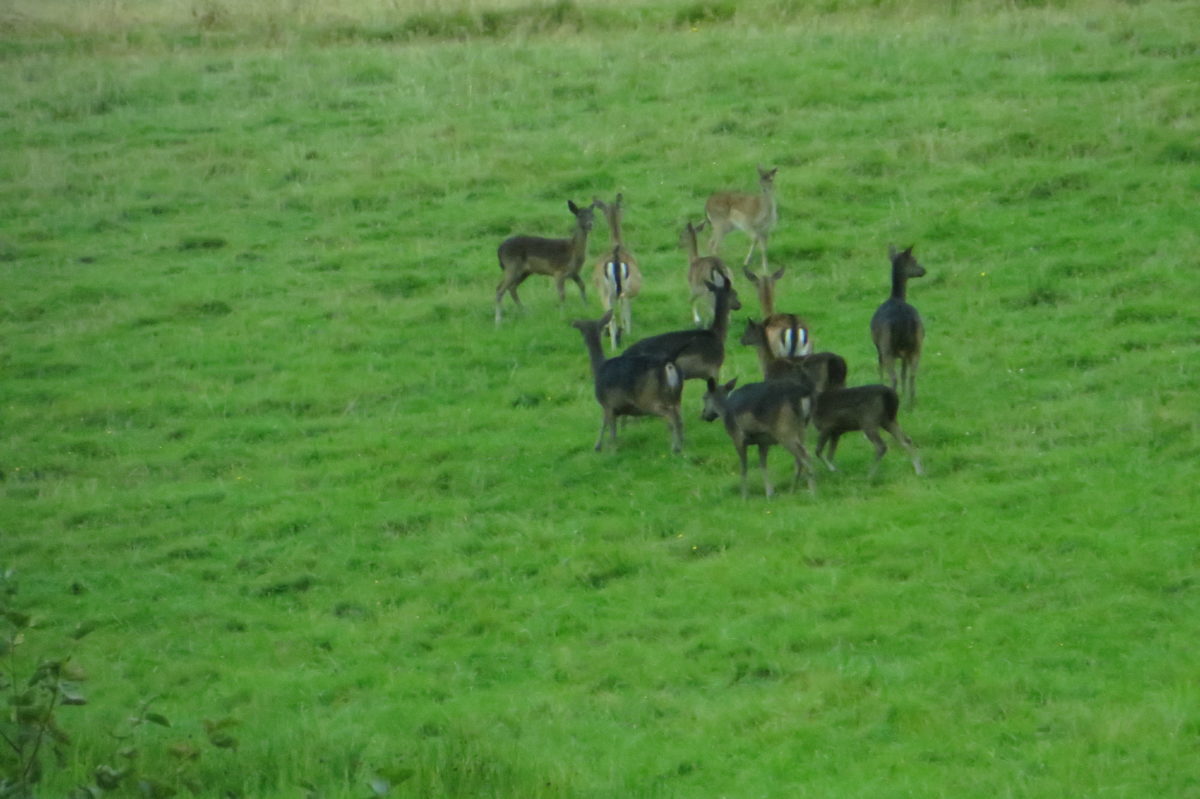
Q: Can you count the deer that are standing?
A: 11